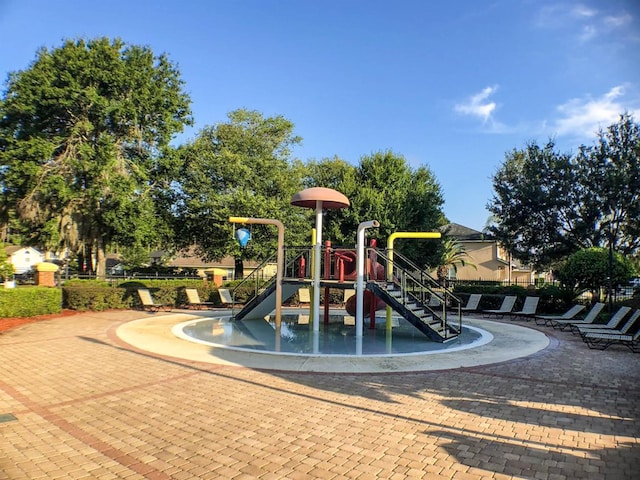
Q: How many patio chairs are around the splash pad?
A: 14